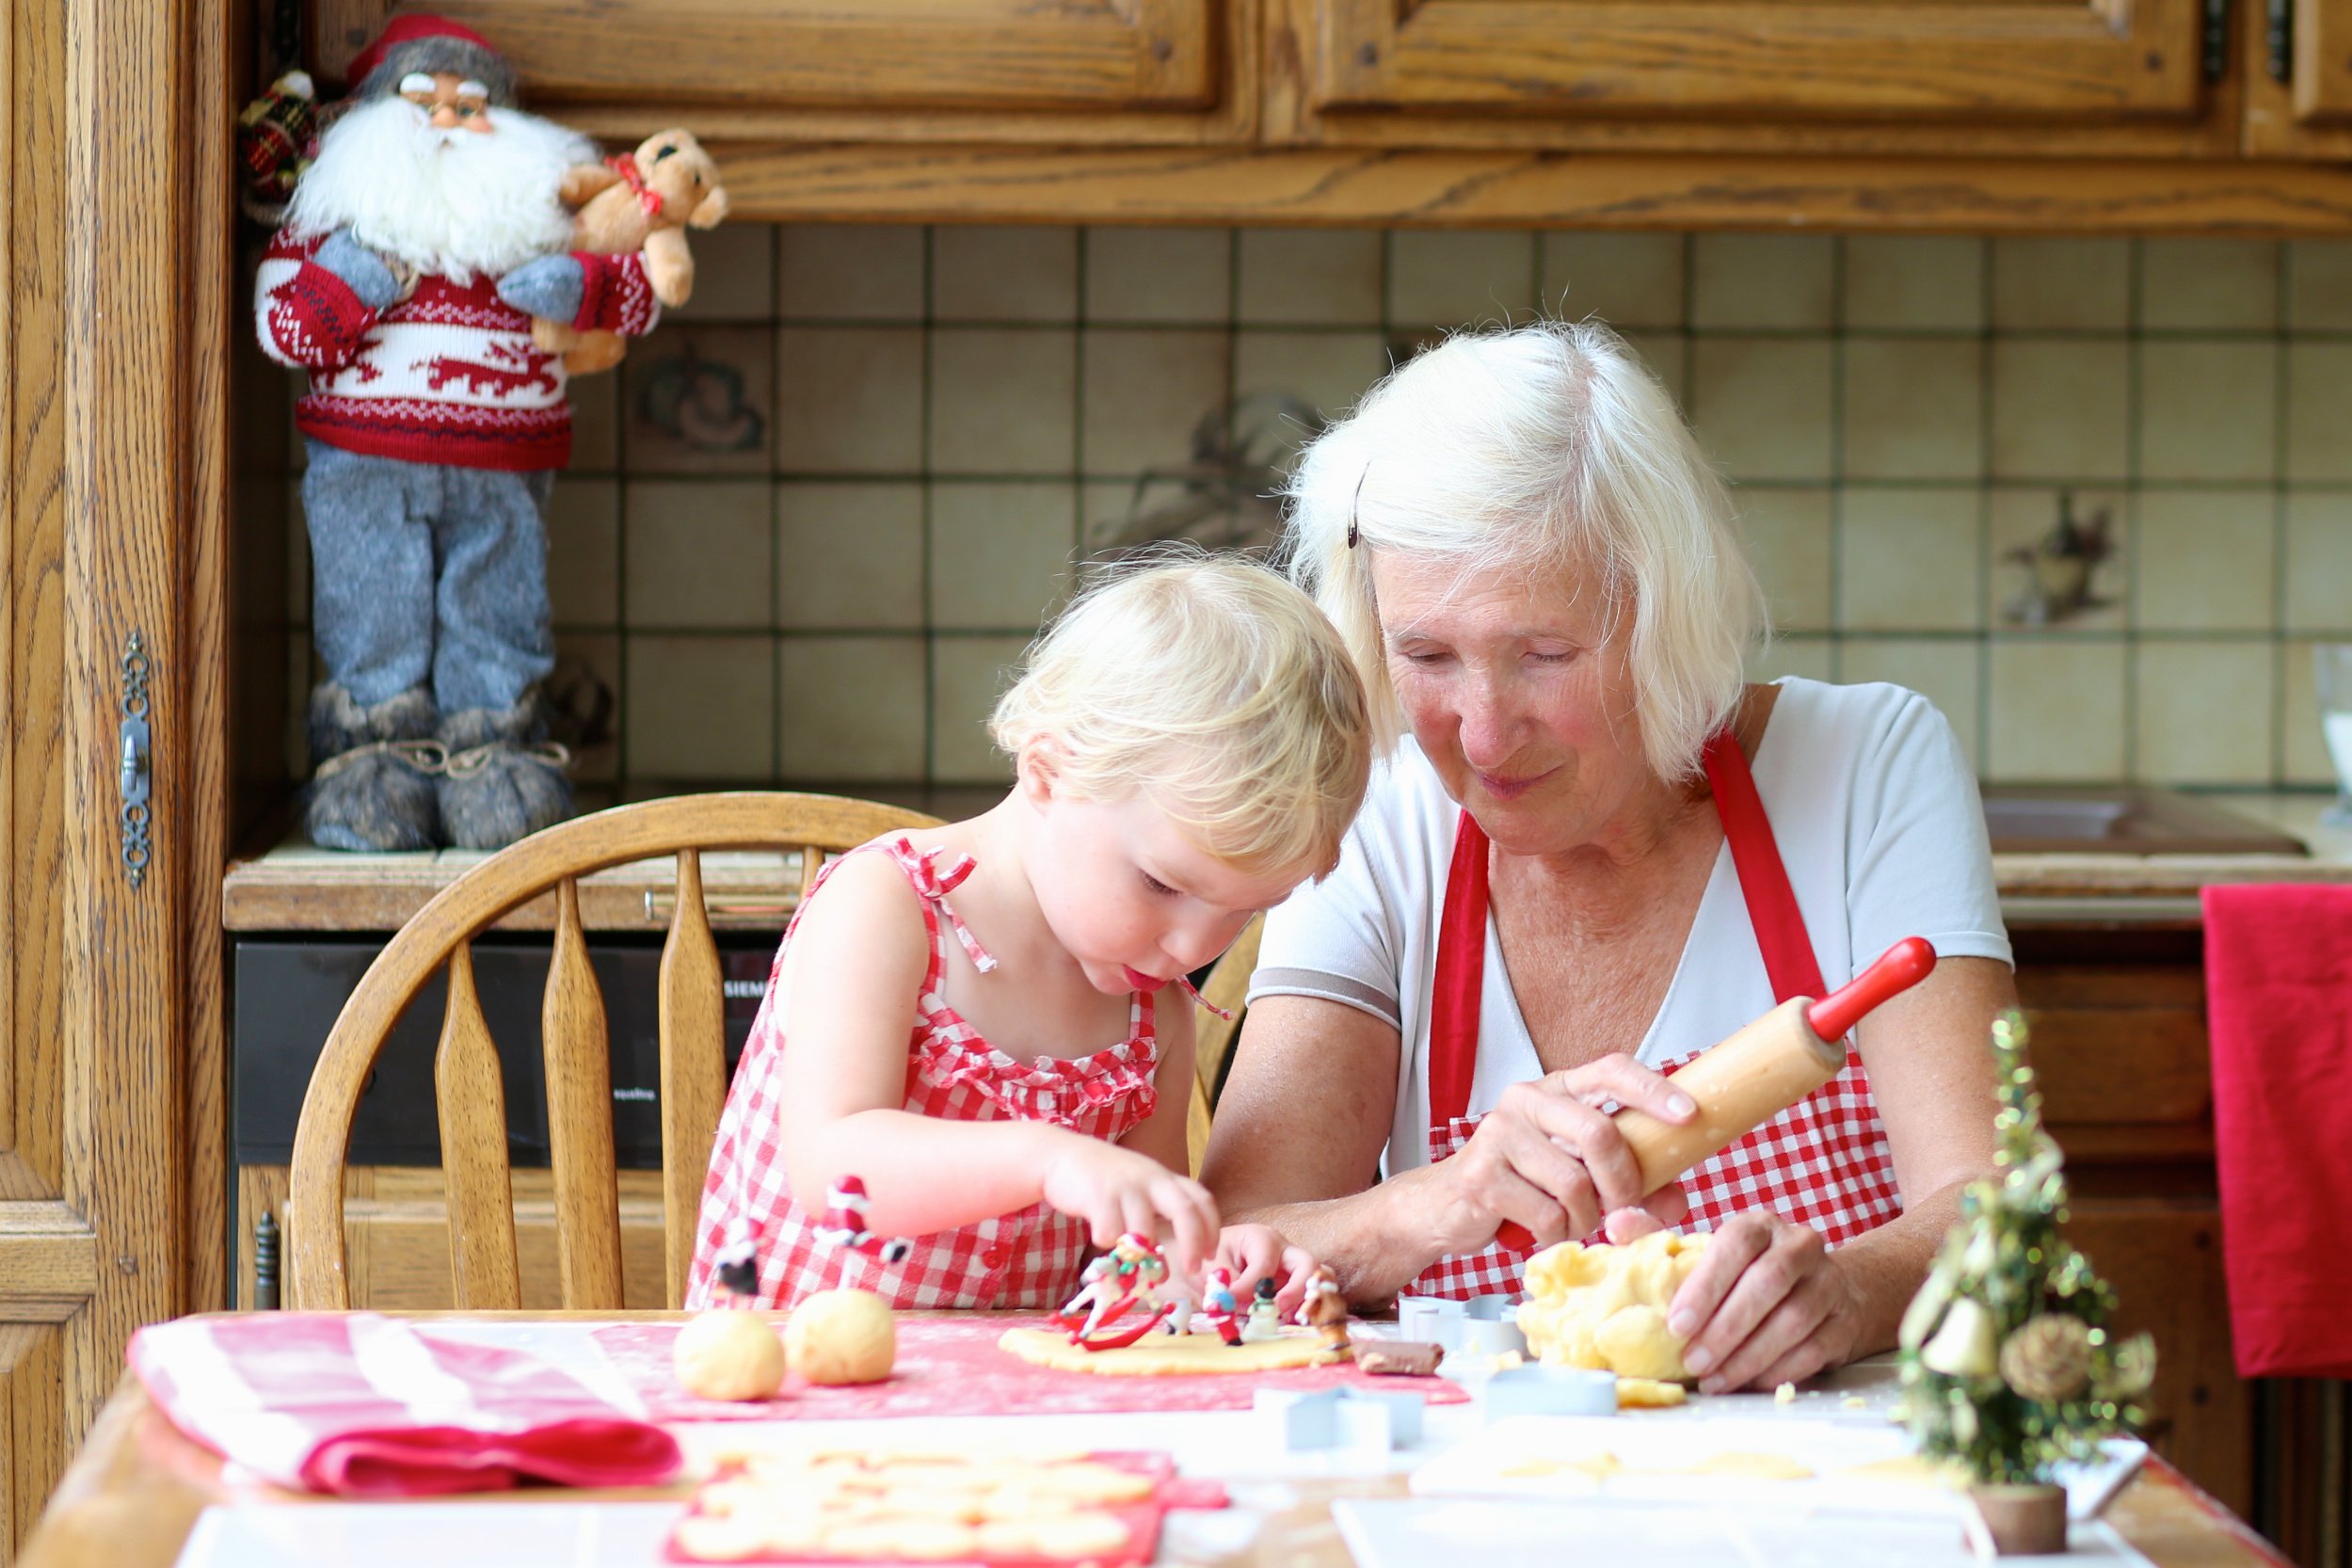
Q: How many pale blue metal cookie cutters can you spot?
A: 3